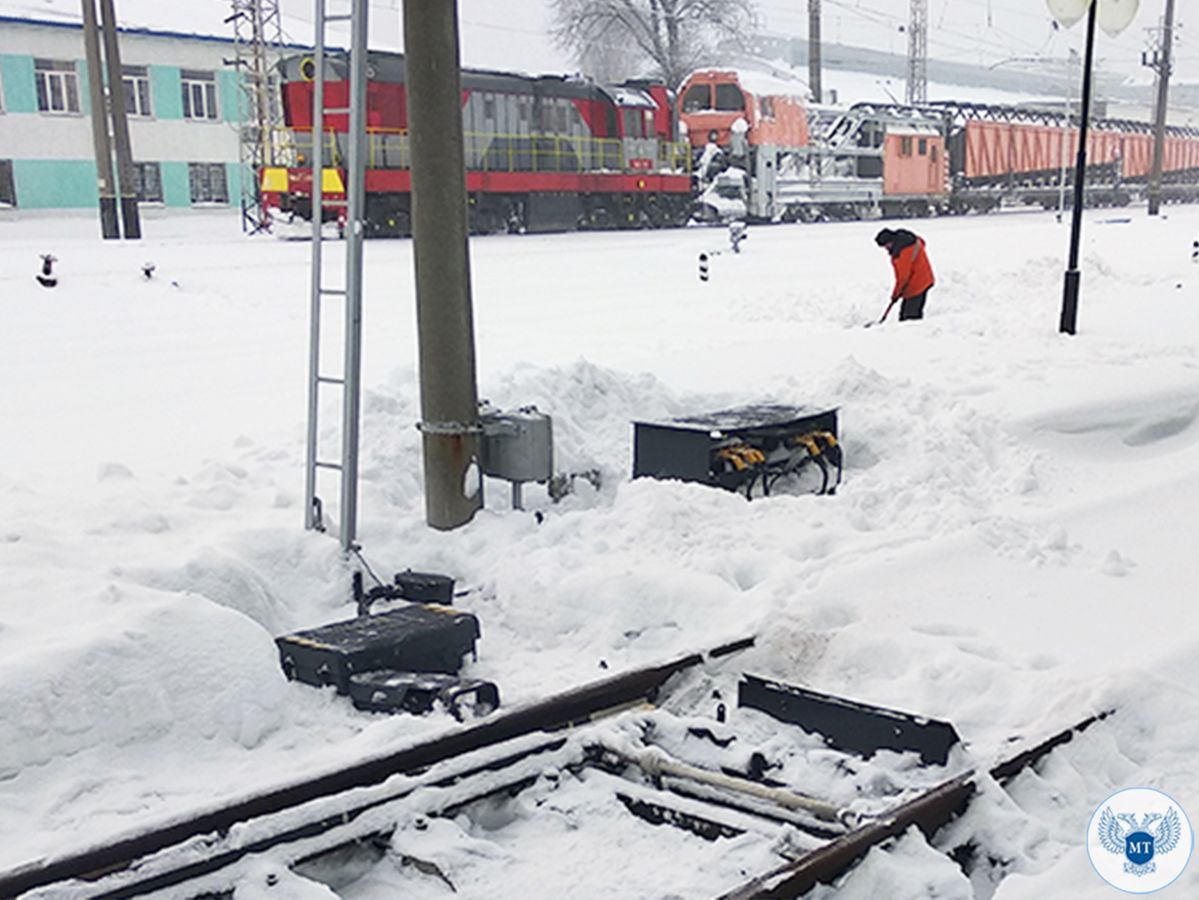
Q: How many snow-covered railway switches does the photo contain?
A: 1